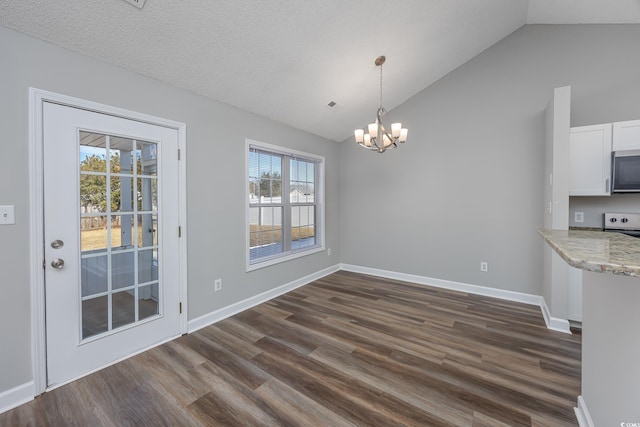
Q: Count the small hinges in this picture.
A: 3